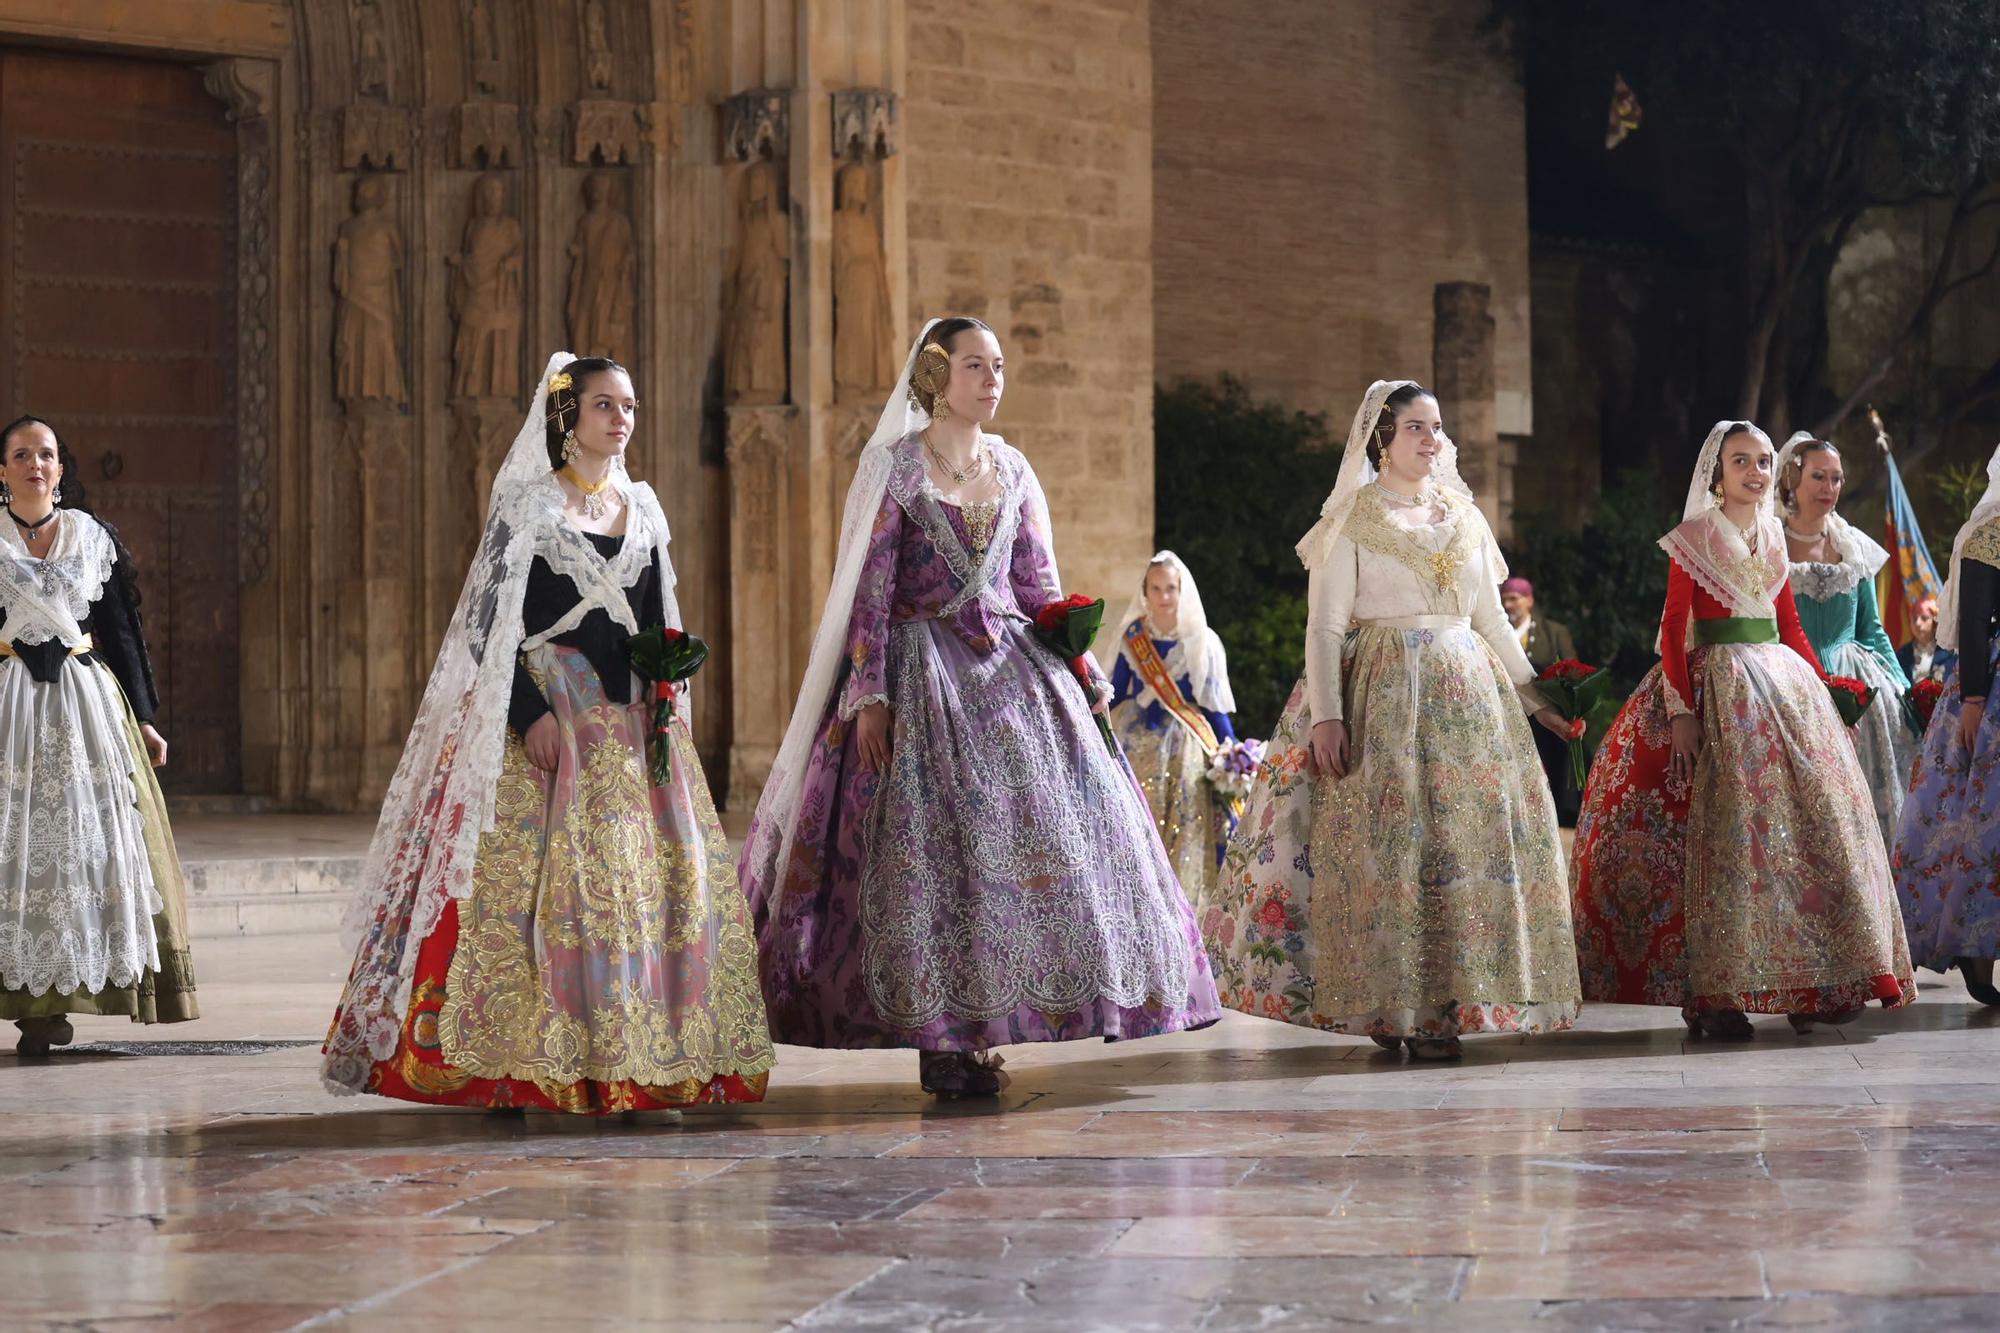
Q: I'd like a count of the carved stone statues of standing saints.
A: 5